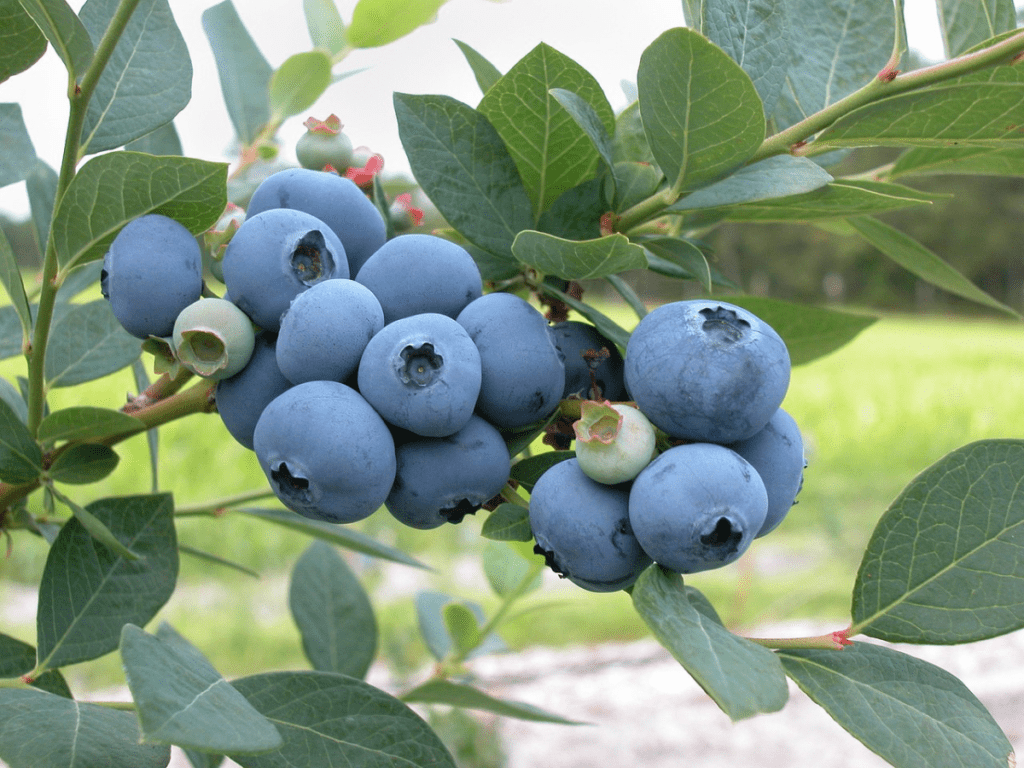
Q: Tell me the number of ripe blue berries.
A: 15